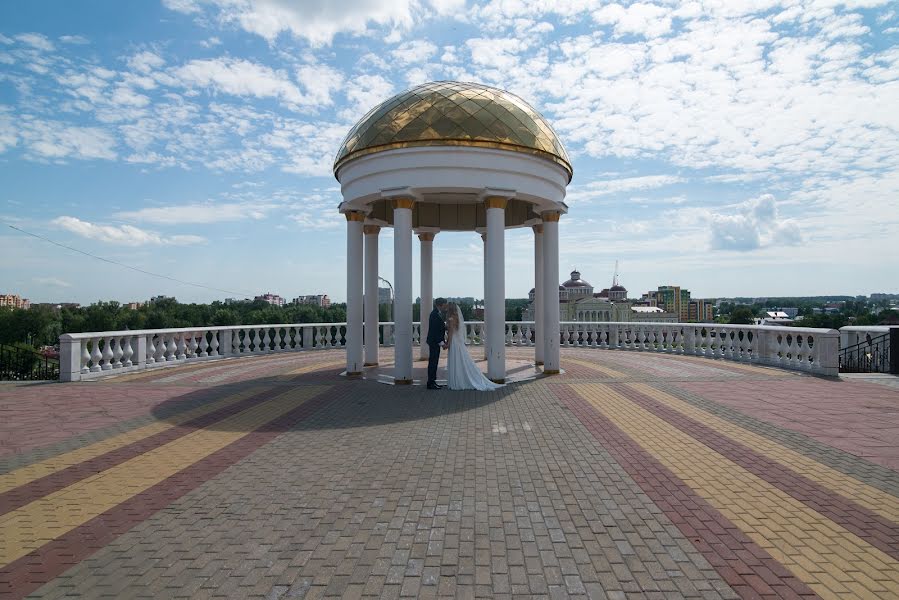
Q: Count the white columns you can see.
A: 8